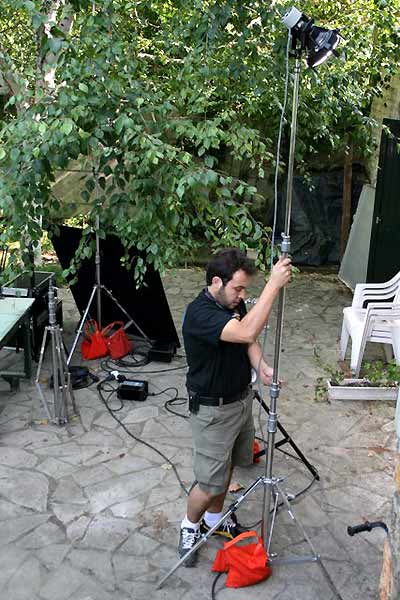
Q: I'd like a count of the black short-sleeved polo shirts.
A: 1